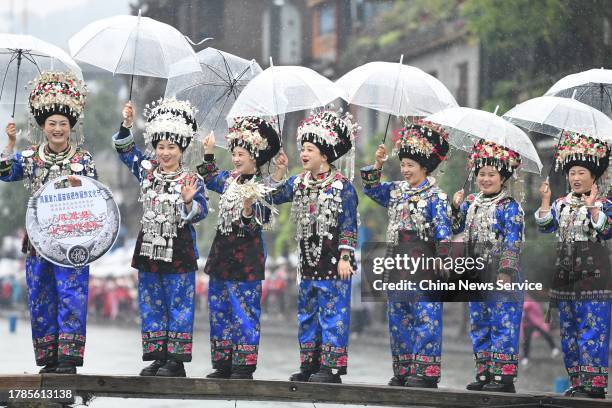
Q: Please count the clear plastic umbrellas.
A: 8